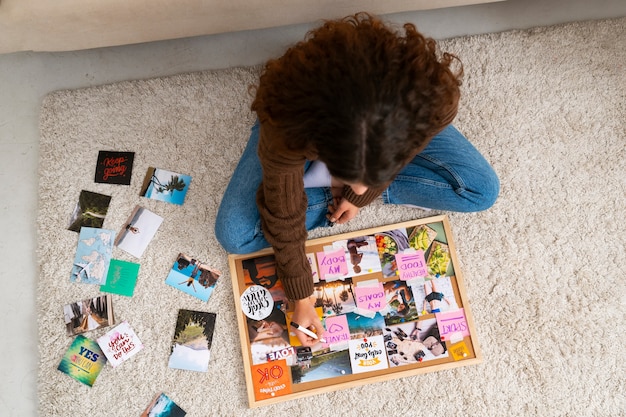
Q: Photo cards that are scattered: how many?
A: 12